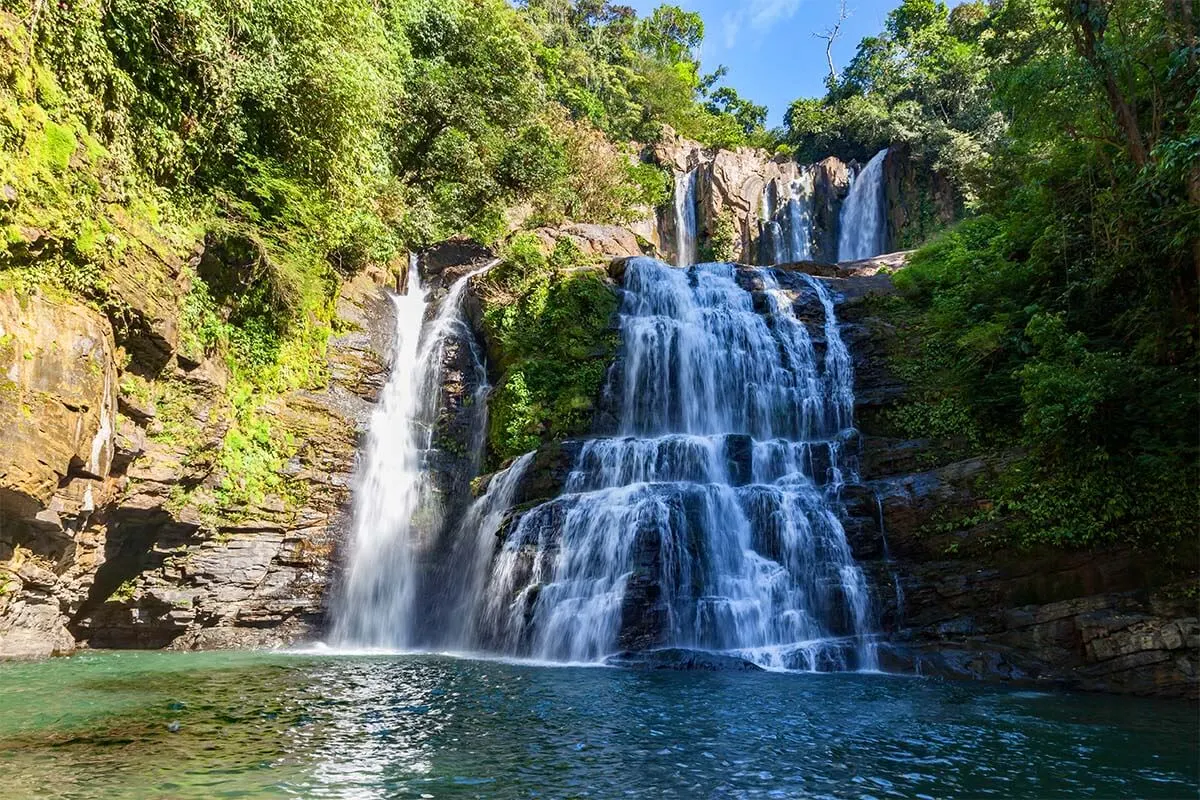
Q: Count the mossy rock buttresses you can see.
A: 1